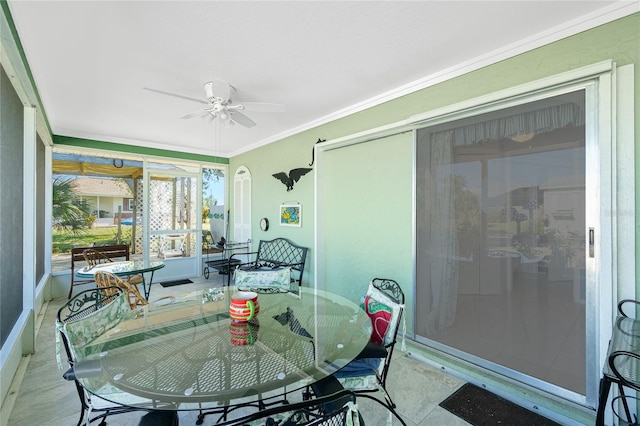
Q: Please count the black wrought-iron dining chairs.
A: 4